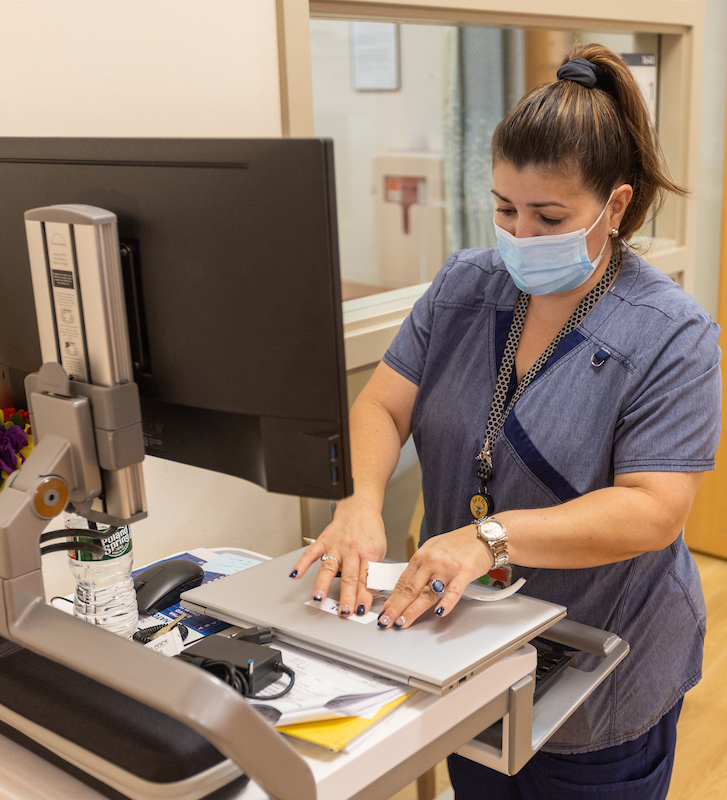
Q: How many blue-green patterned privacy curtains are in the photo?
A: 1